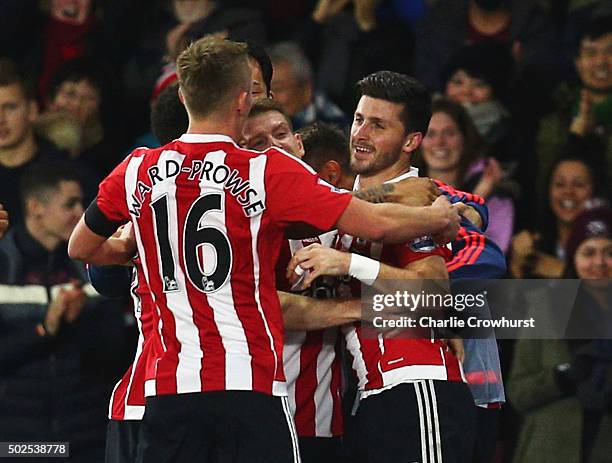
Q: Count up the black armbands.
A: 1